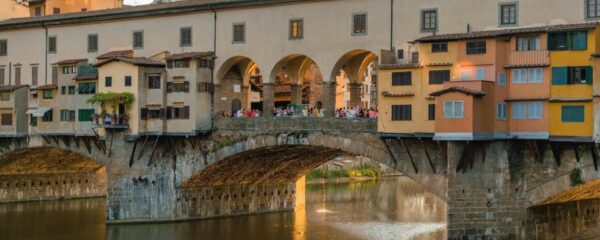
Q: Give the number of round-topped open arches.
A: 3